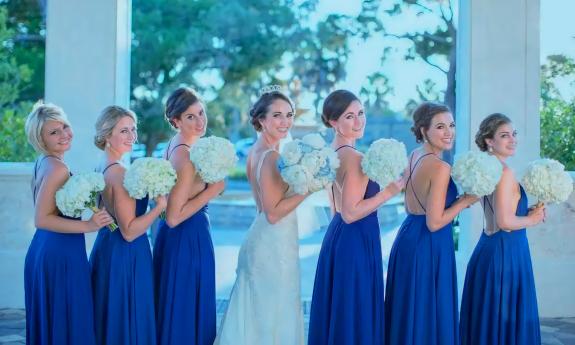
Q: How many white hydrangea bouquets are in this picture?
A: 6